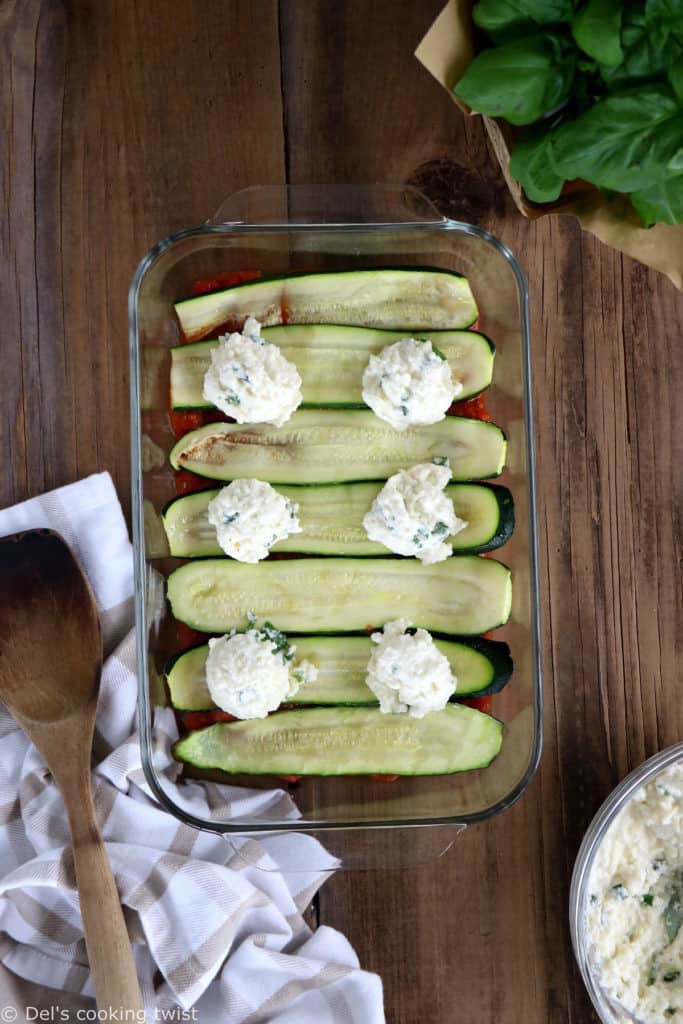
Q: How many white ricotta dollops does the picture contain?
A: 6